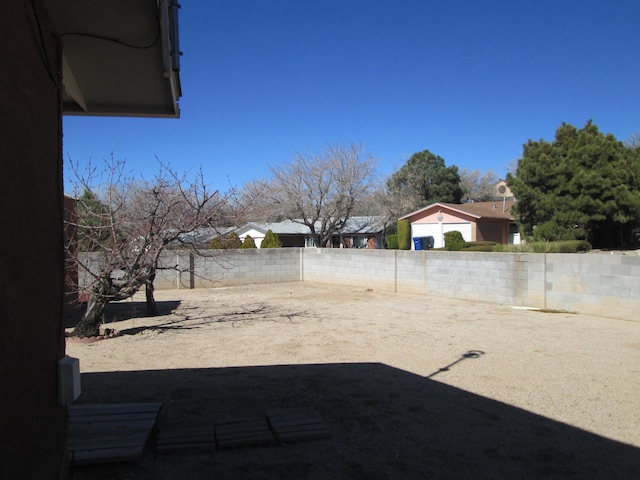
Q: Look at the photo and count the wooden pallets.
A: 4